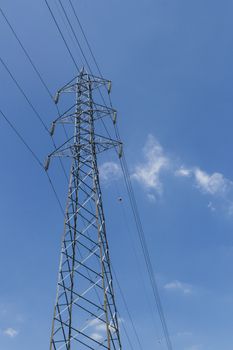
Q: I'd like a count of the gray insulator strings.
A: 6